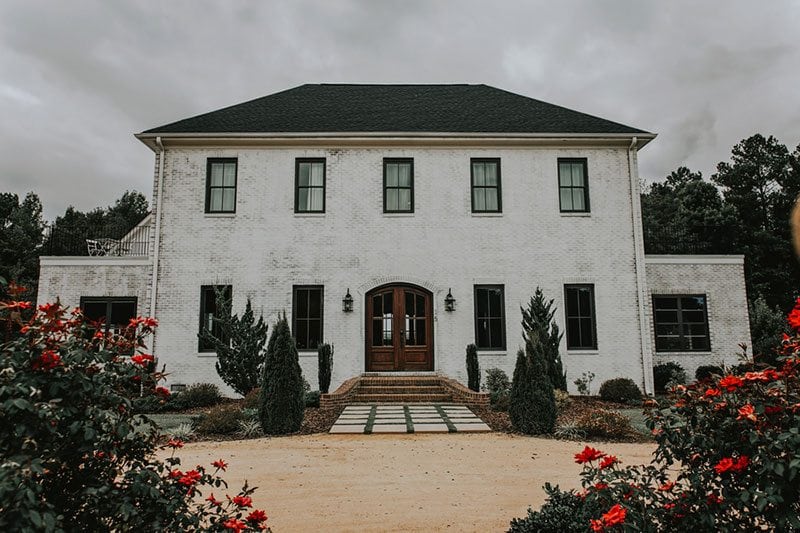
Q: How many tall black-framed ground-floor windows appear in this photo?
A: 4